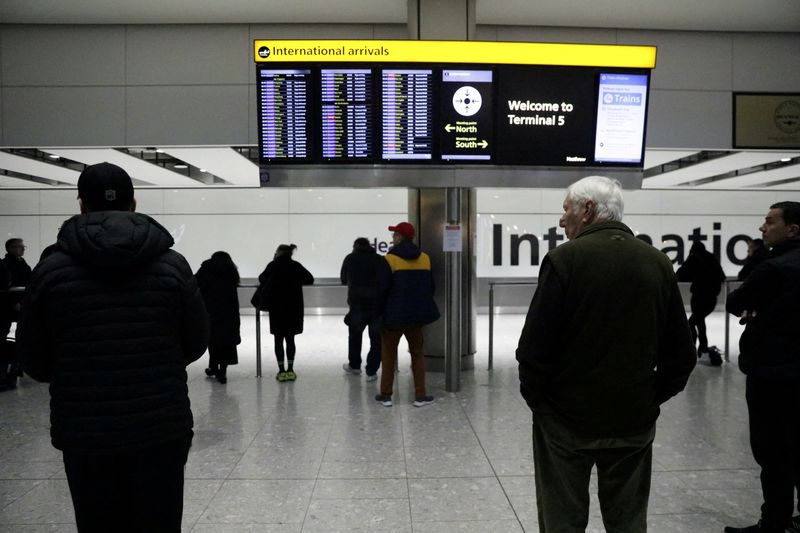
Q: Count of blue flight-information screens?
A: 3